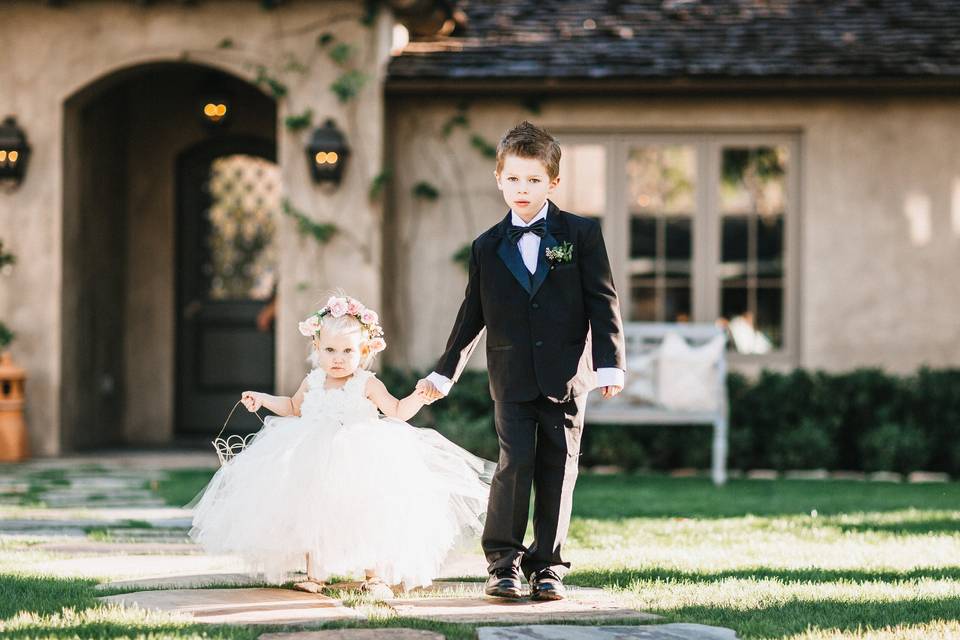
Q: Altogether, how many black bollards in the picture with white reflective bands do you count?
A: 0